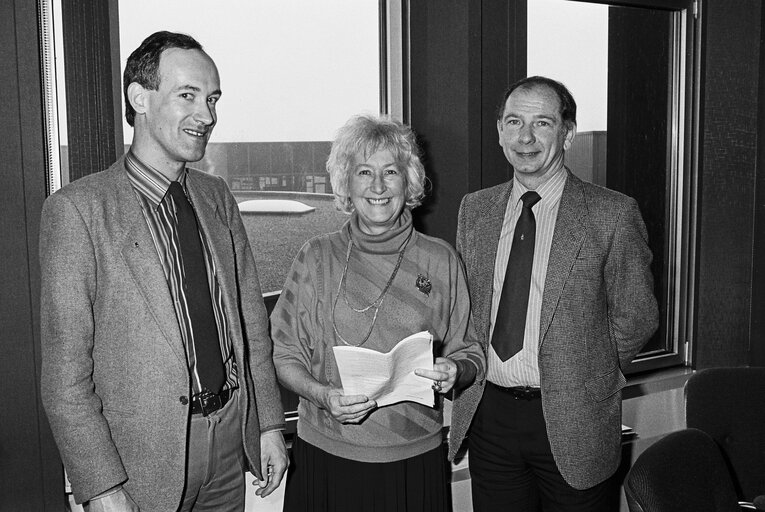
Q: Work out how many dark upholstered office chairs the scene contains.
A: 2